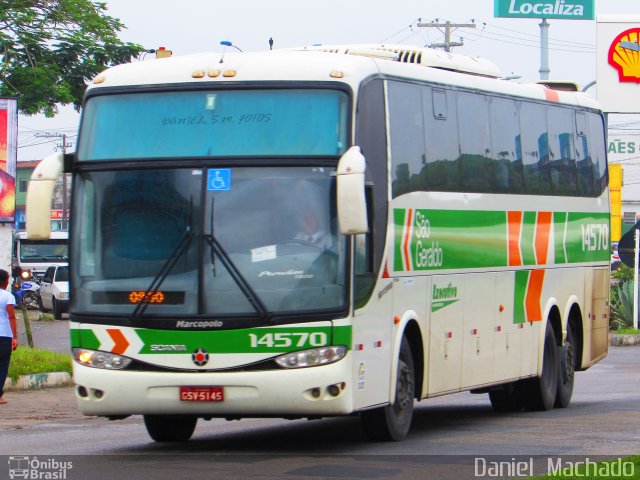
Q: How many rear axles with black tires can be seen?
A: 2